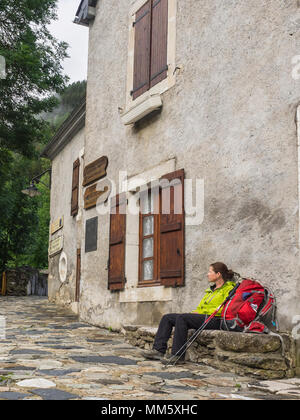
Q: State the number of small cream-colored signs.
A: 2